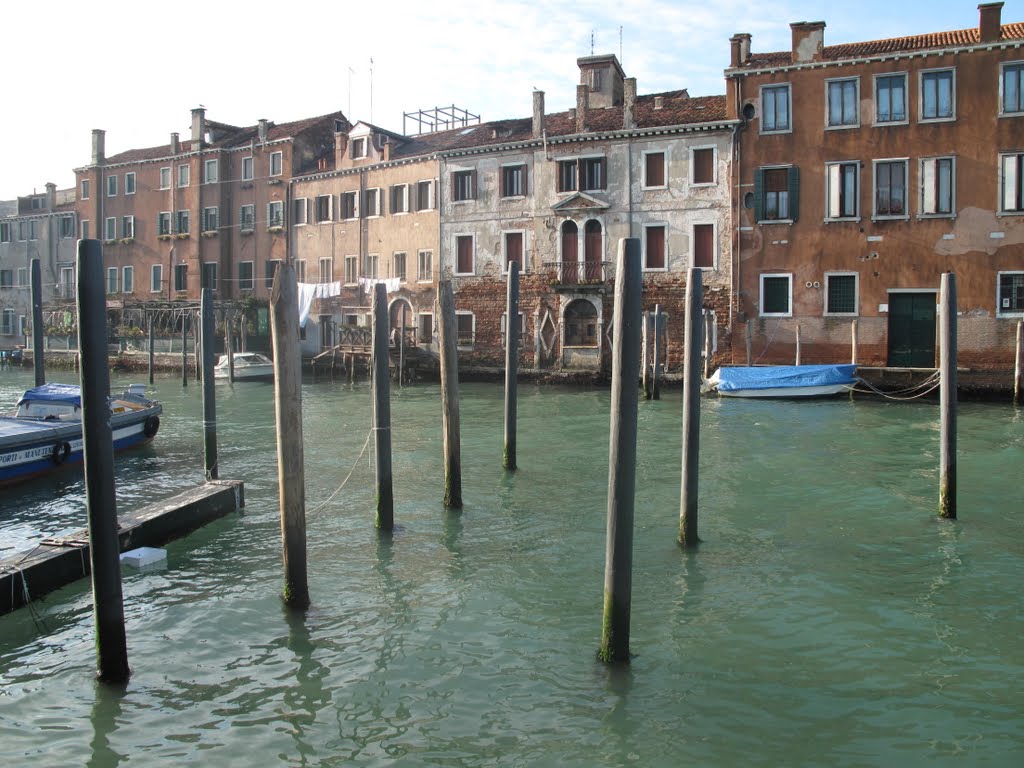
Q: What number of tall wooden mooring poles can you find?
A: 10